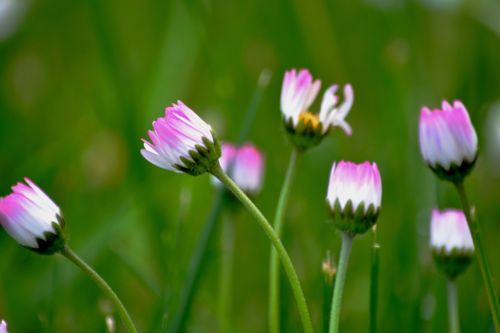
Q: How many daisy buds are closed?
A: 6